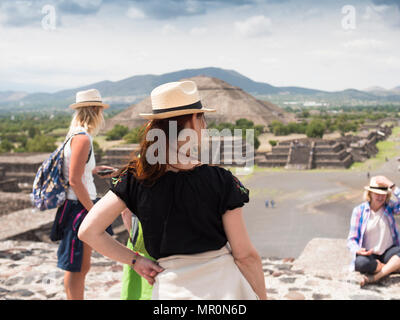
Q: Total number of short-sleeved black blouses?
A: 1